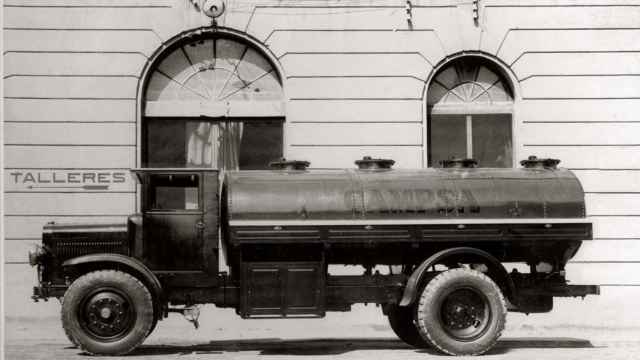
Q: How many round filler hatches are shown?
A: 4